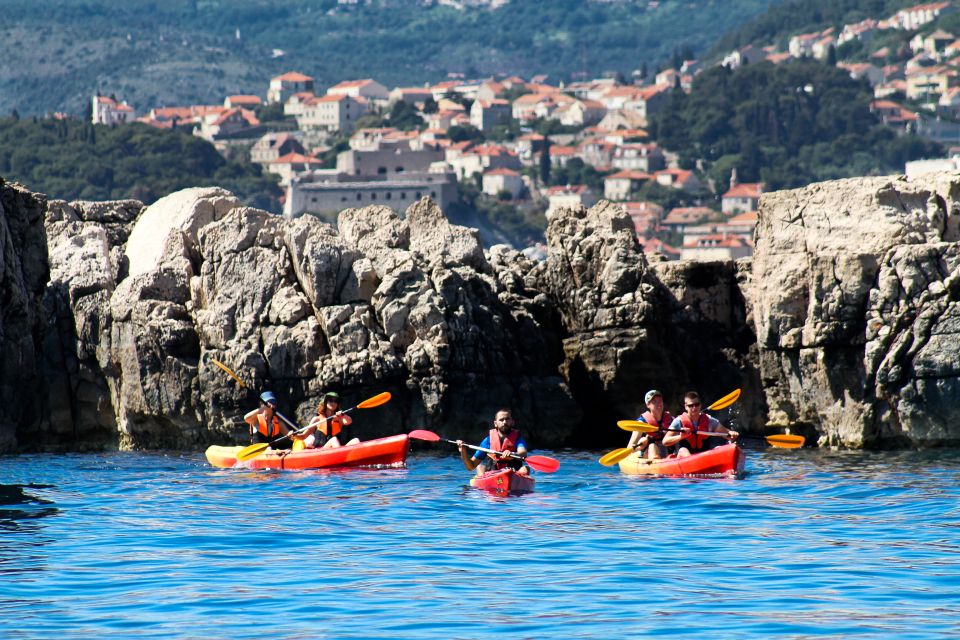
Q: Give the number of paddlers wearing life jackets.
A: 5